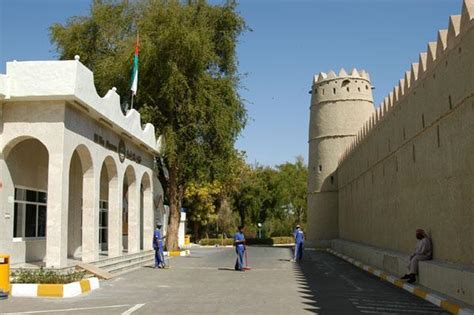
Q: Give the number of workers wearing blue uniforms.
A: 3